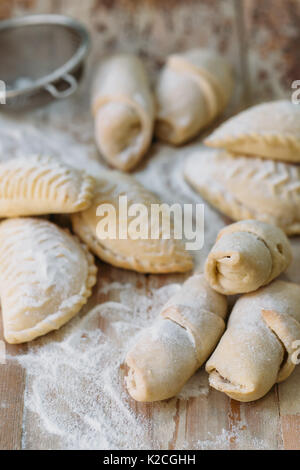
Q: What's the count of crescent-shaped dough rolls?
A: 5